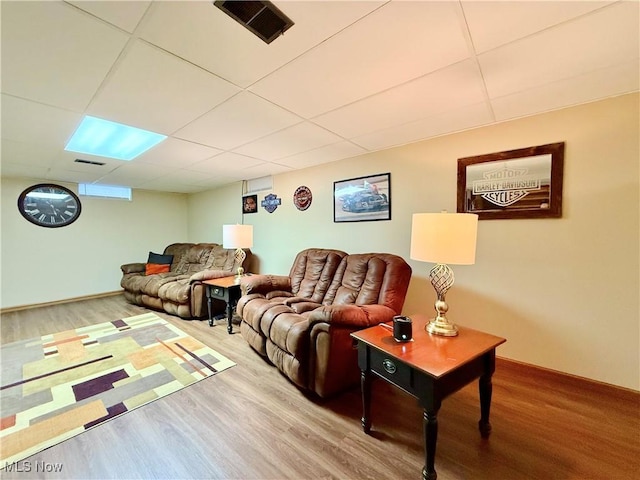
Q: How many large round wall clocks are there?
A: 1